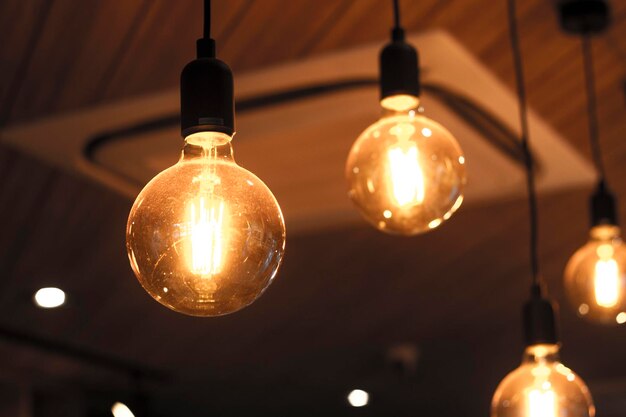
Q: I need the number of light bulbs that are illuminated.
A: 4